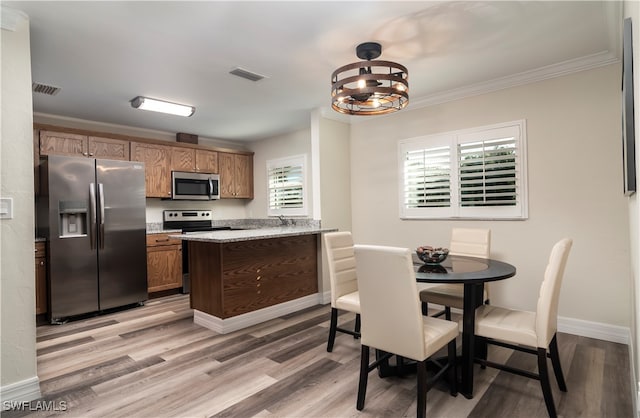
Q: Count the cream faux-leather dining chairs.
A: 4